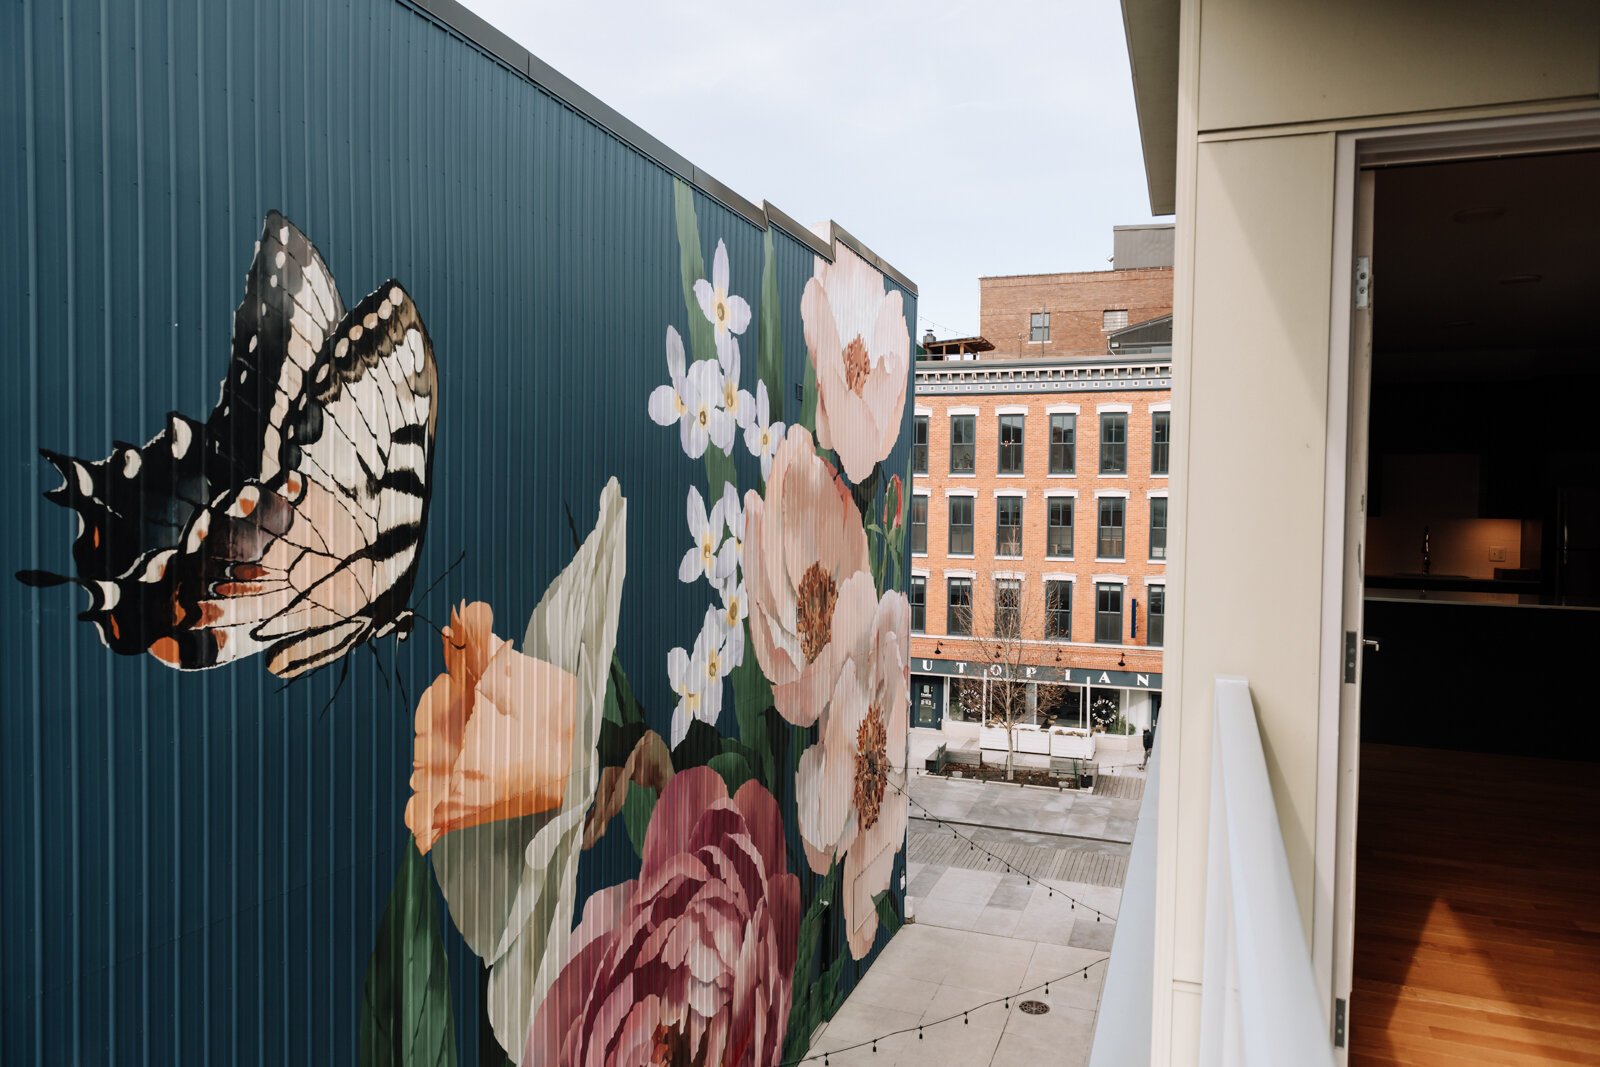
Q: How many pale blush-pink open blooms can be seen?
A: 3